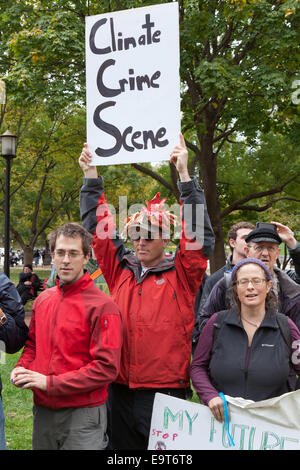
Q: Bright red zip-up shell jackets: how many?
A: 2